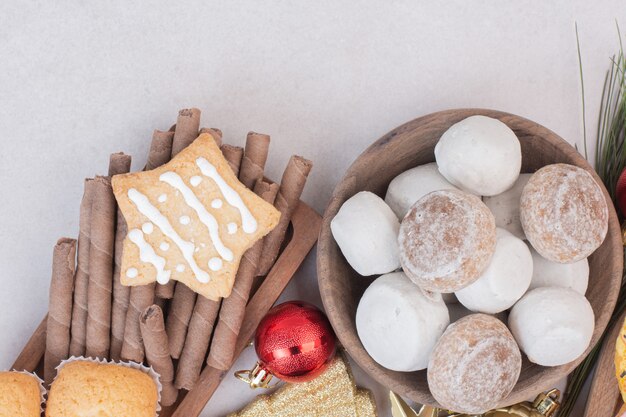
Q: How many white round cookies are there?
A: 8